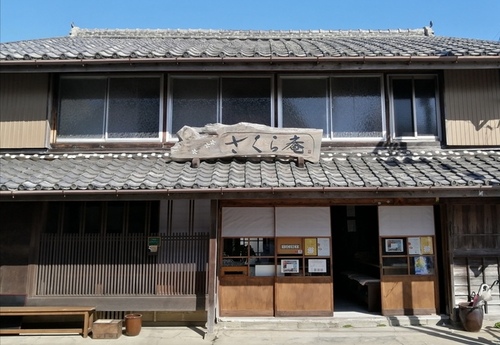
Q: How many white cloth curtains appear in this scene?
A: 3